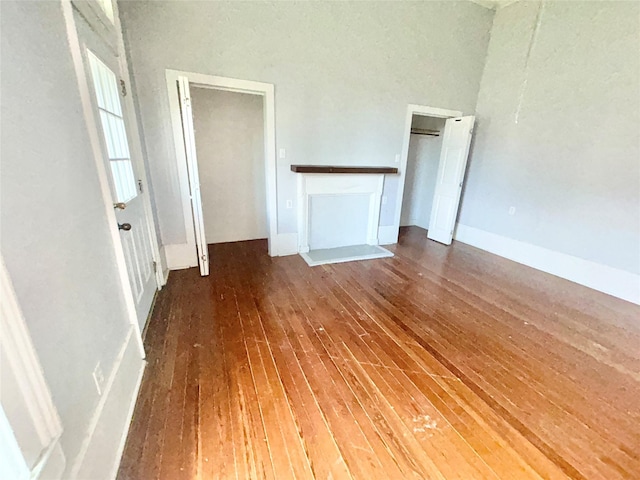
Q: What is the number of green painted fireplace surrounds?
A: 0